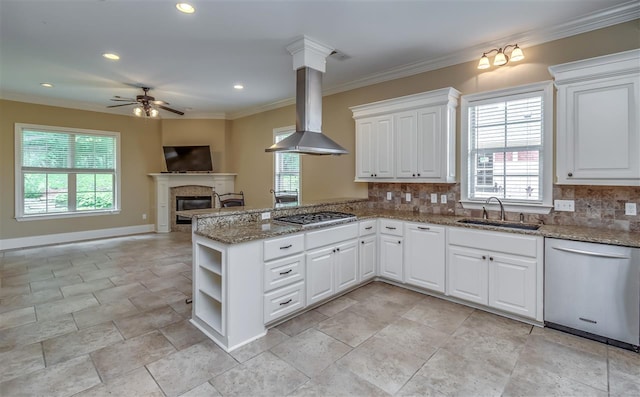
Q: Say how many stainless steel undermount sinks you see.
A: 1